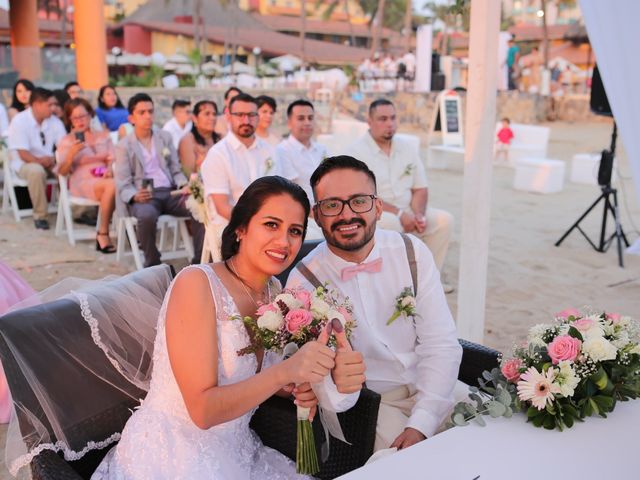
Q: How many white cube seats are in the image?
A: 2